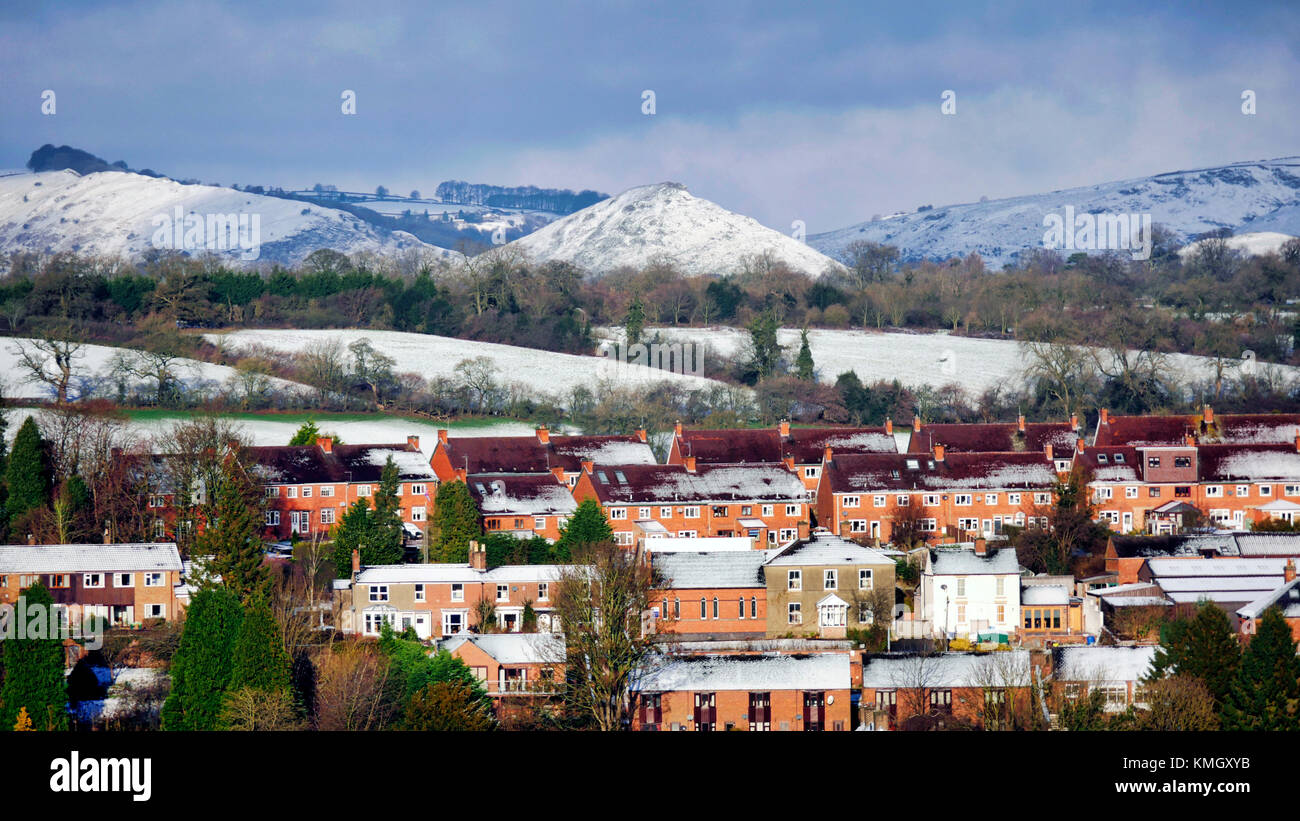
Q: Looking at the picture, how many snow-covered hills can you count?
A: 3